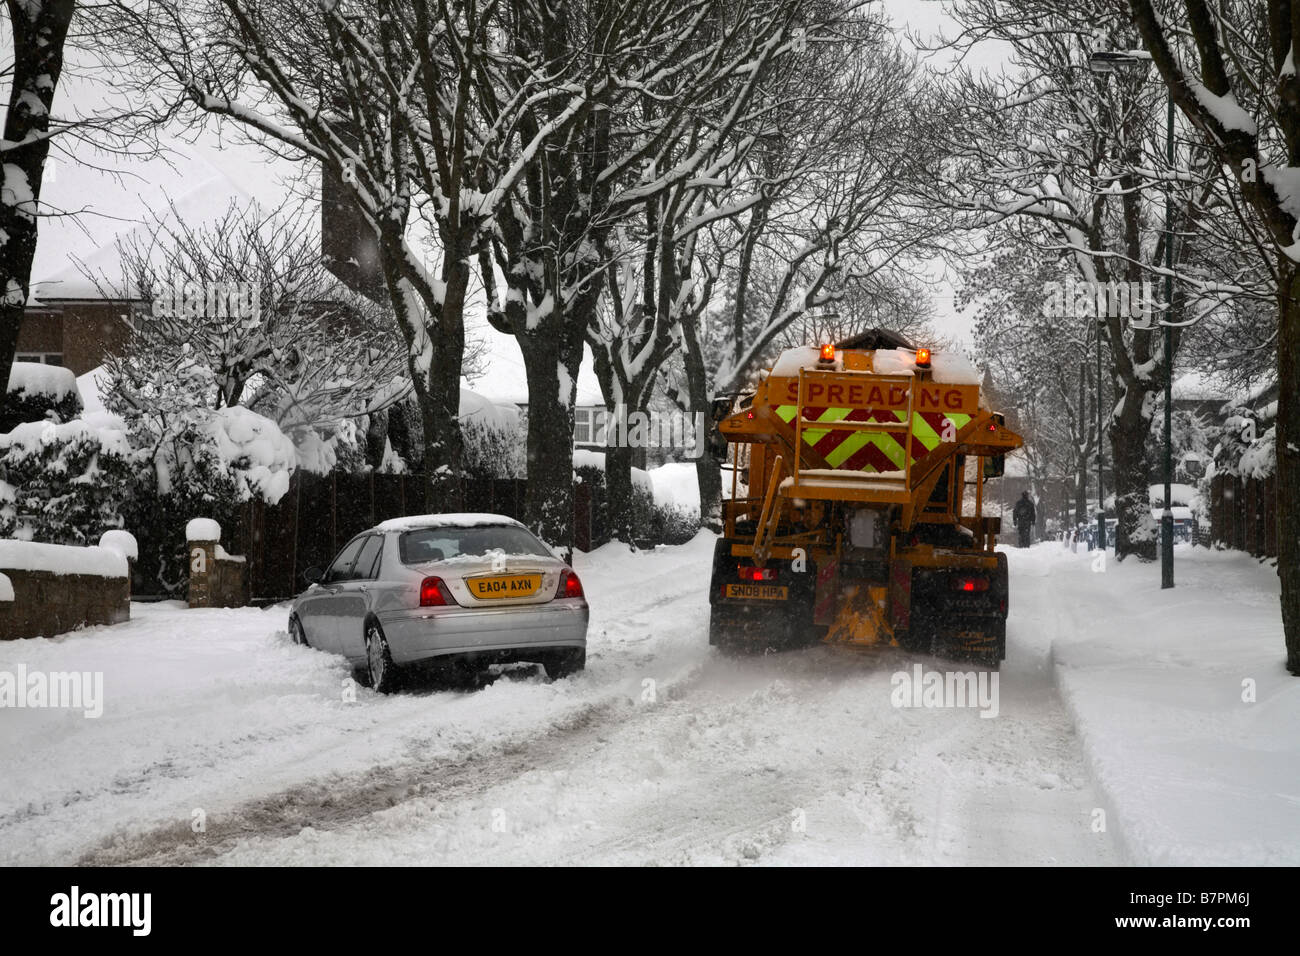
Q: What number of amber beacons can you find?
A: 2